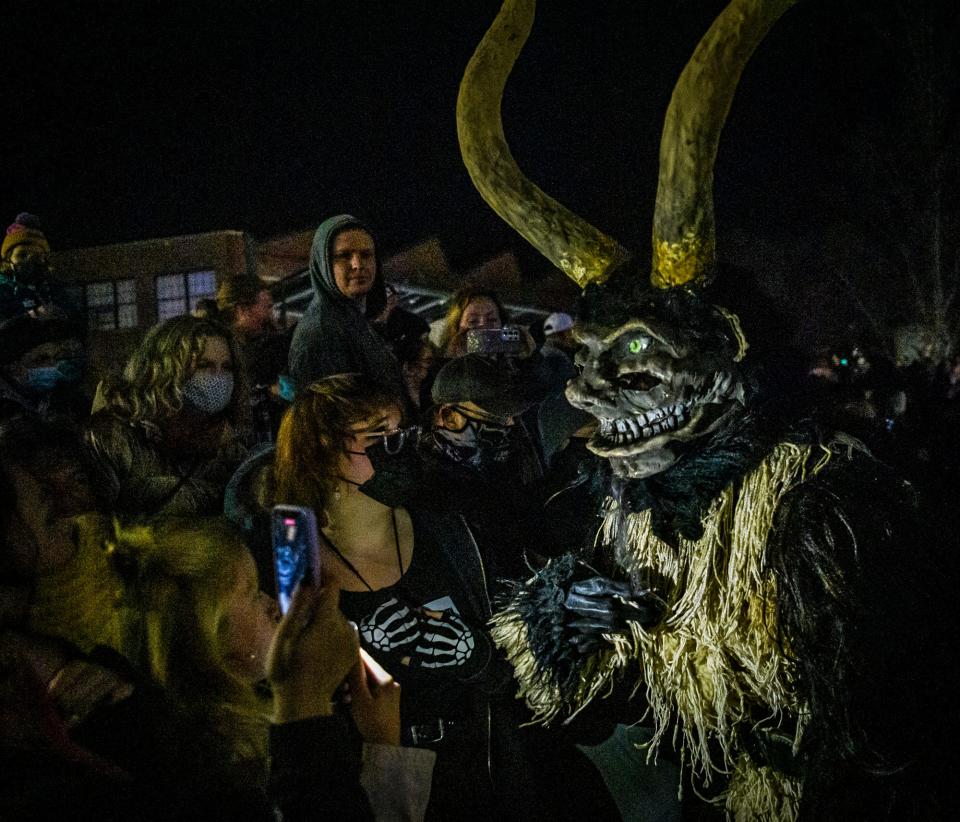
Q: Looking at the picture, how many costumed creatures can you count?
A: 1